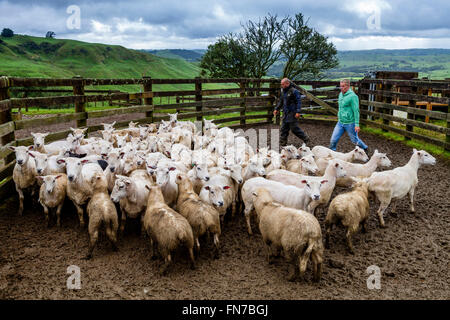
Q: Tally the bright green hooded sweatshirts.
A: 1